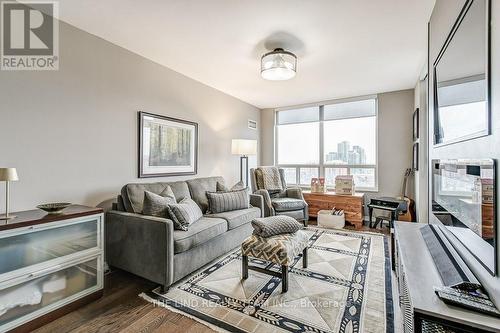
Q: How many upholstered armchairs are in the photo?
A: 1